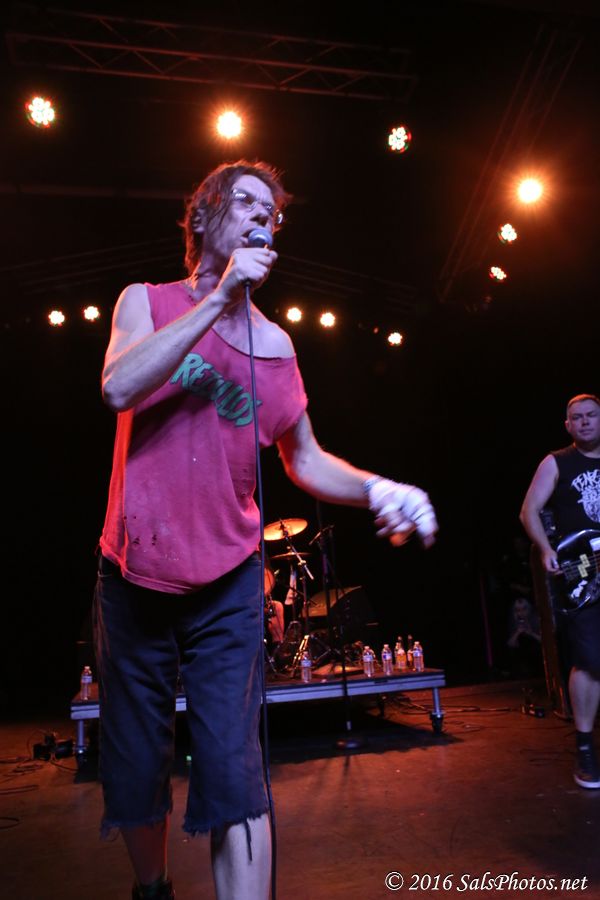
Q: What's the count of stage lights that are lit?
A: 11